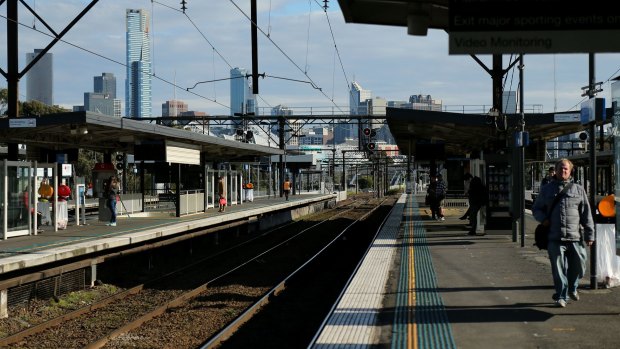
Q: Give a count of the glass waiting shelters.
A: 2